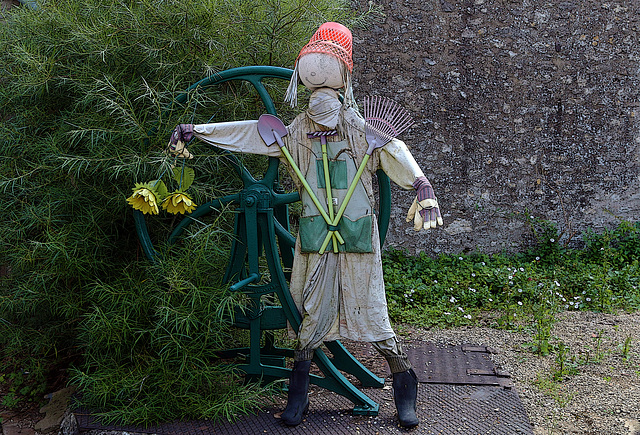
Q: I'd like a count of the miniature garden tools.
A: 3